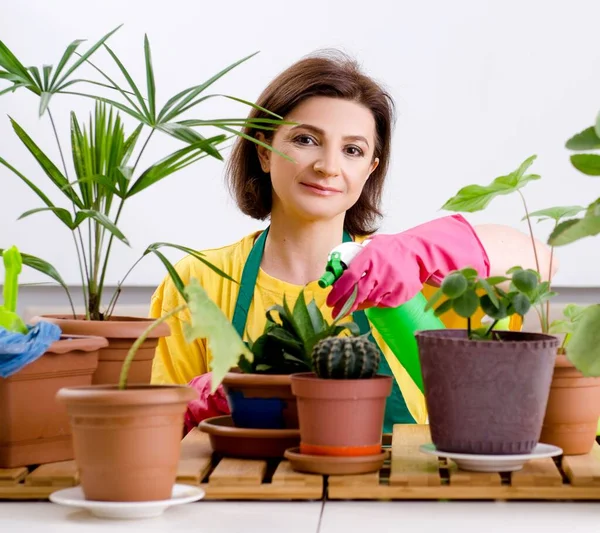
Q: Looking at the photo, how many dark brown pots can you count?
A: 1